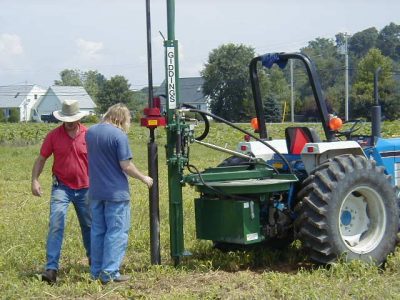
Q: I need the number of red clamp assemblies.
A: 1